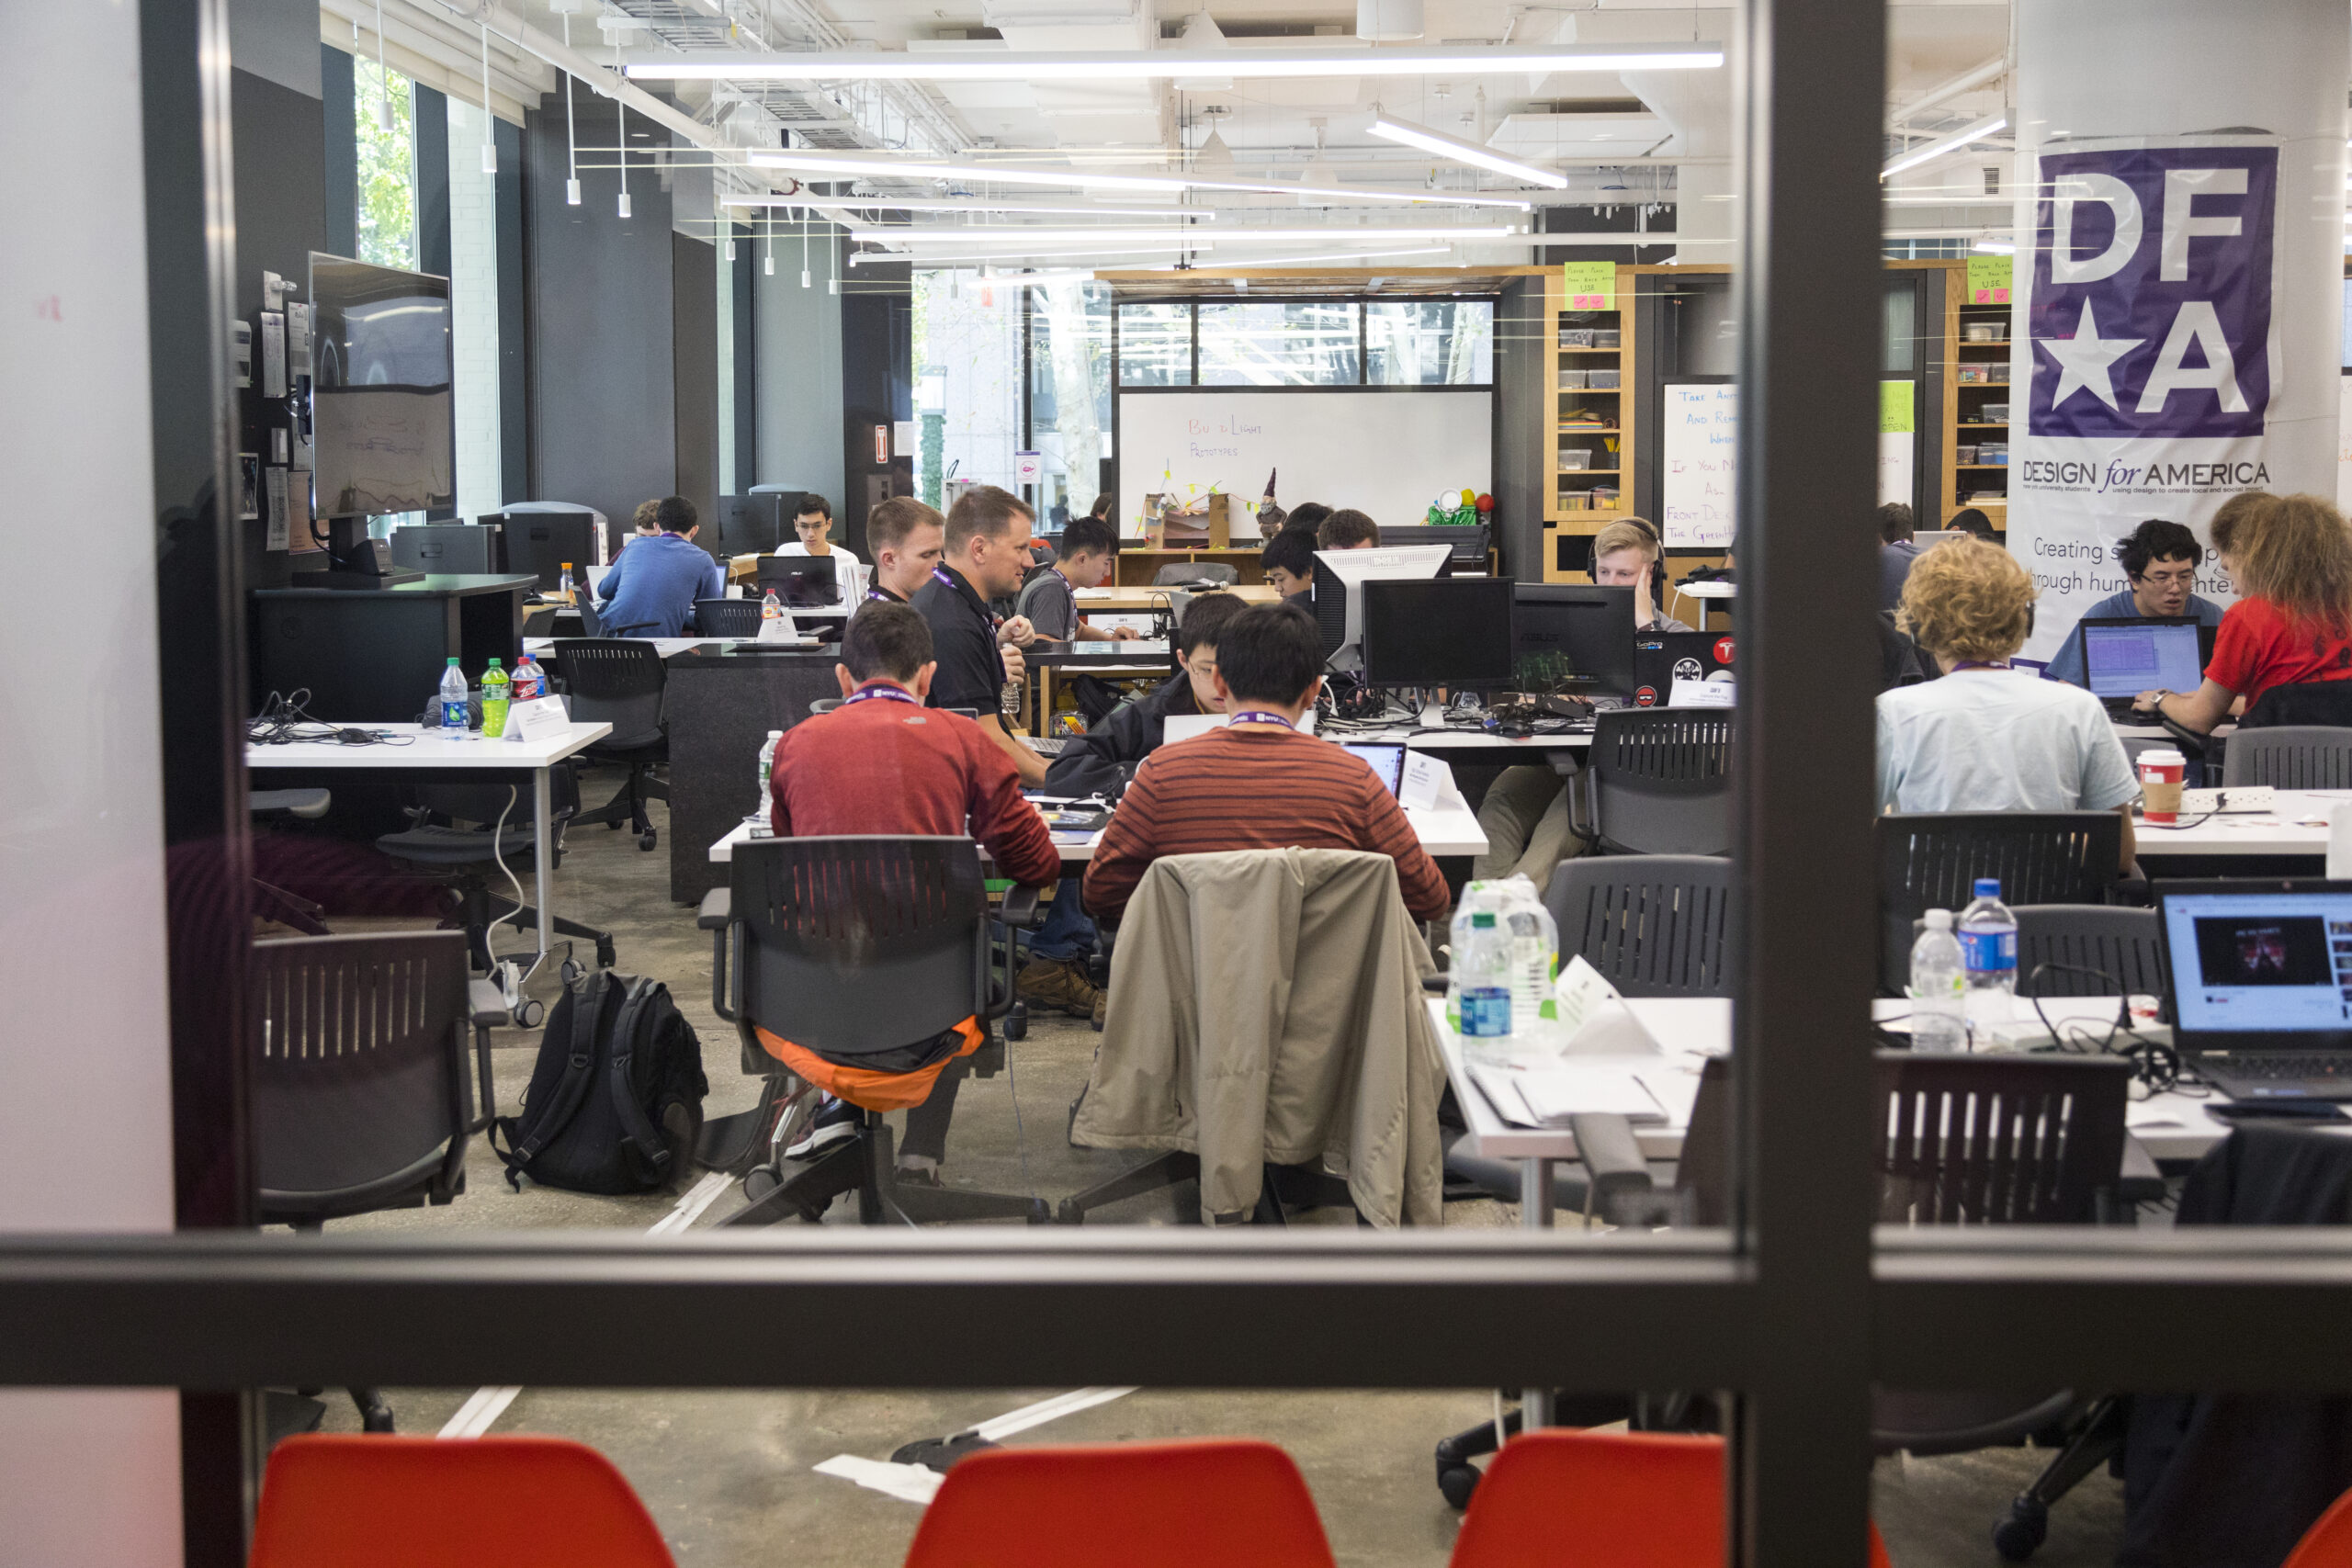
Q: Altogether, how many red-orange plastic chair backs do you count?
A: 4